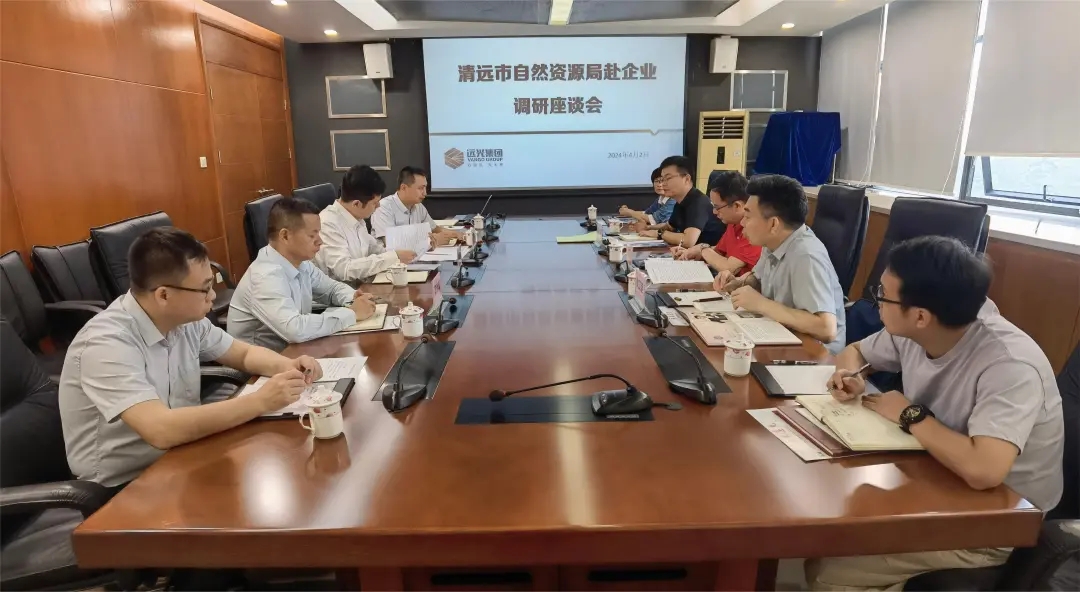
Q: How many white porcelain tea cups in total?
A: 10